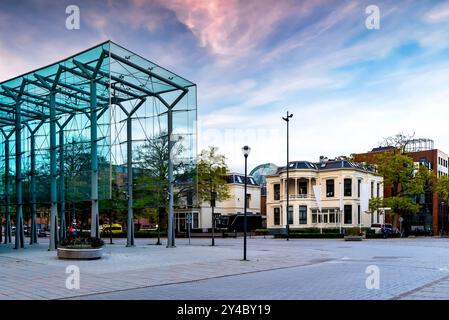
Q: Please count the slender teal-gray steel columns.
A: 8